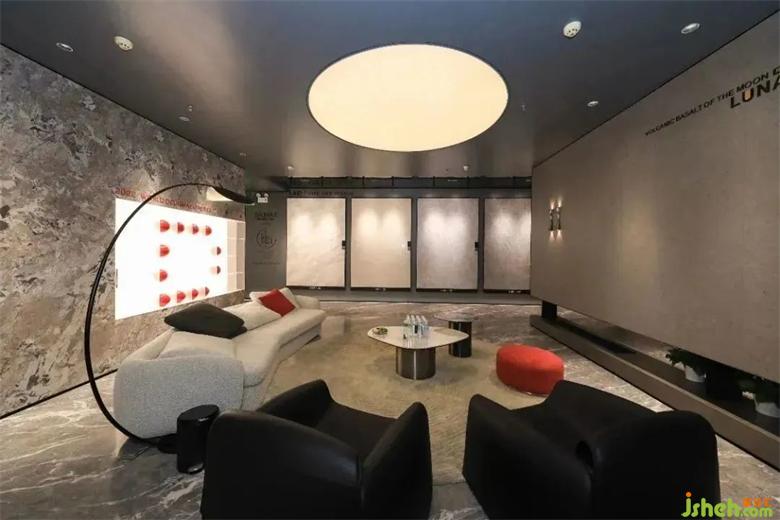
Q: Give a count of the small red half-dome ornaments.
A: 12